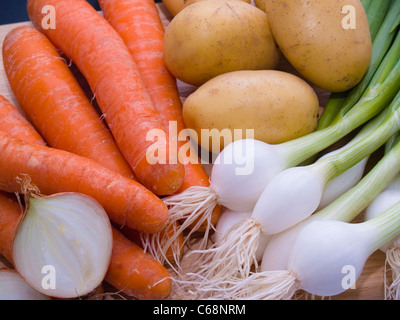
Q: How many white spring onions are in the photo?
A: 7